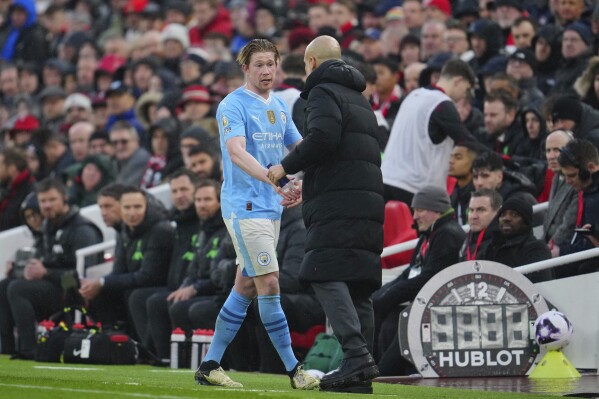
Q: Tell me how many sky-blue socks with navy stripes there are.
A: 2